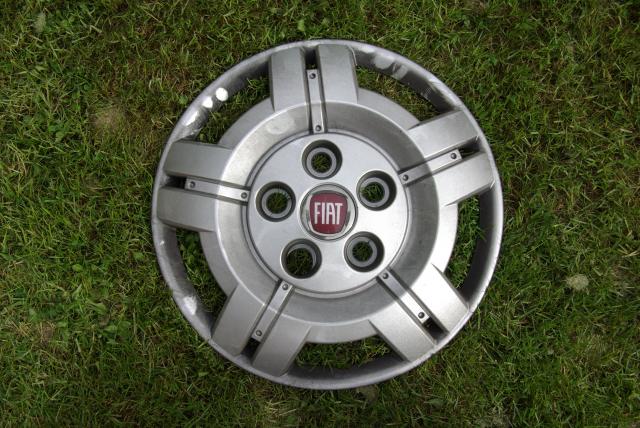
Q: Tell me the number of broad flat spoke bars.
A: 10